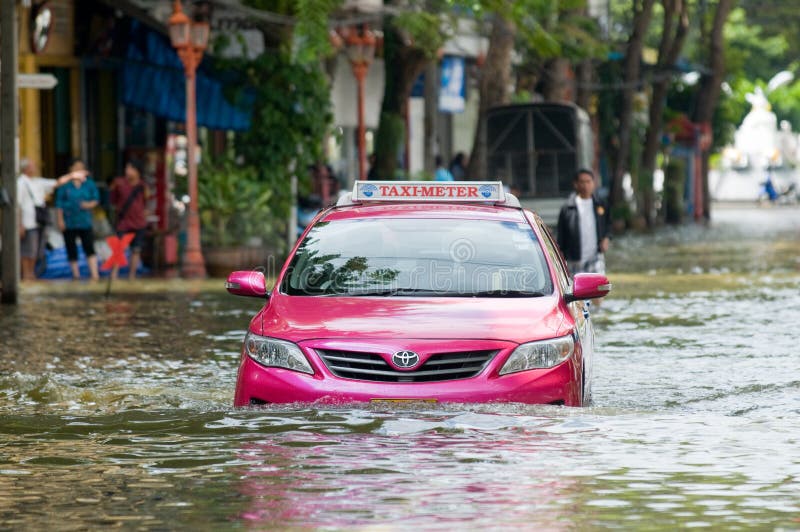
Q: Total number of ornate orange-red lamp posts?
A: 2